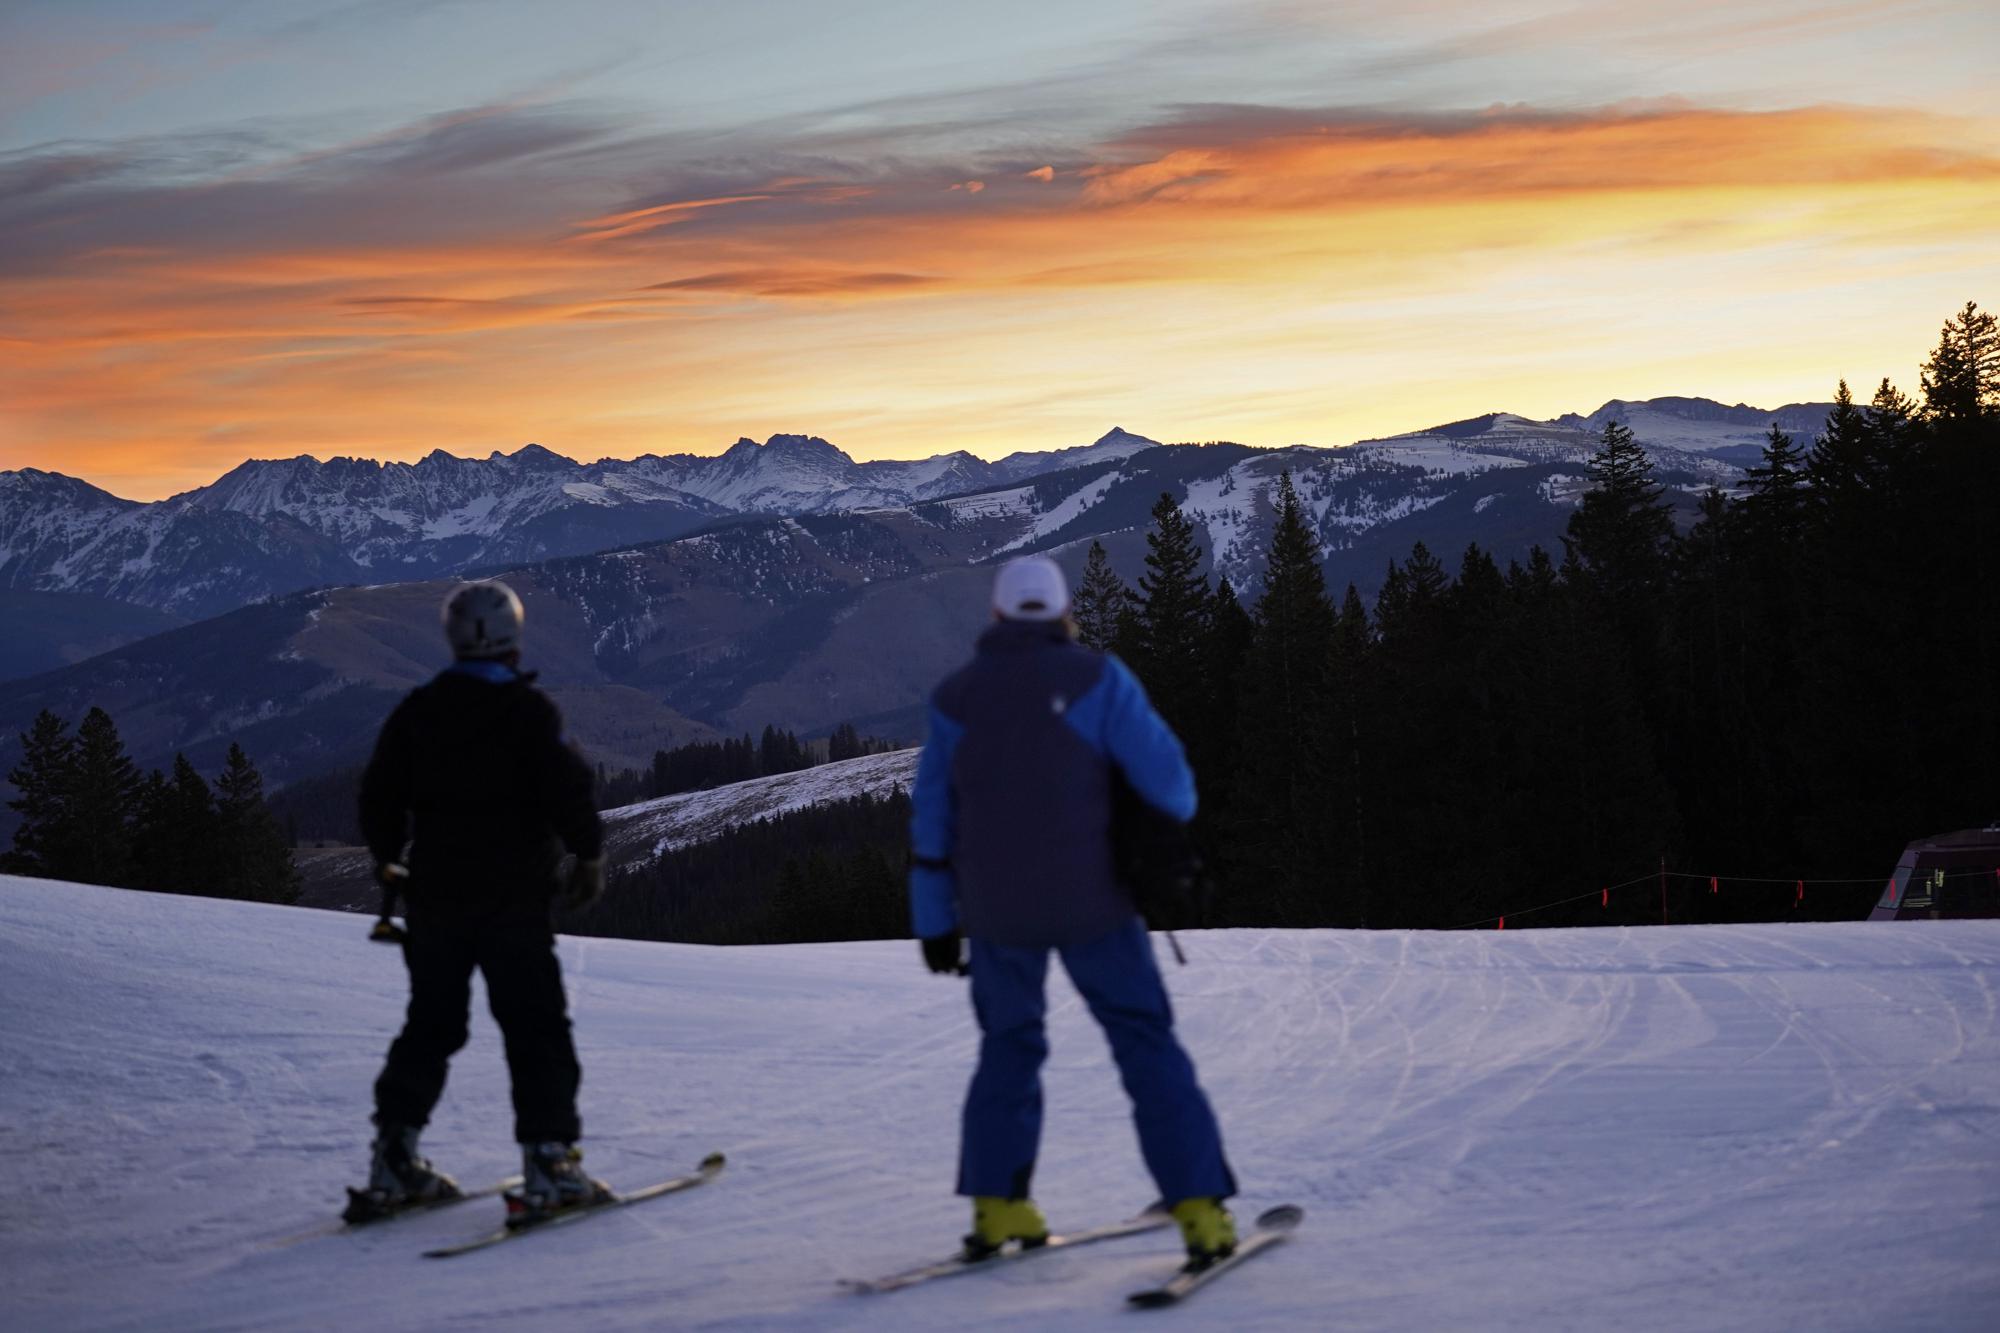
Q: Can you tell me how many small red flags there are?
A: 5